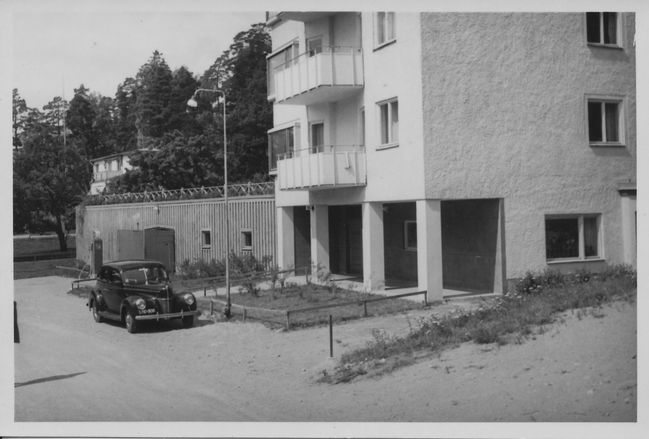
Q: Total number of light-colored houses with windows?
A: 2